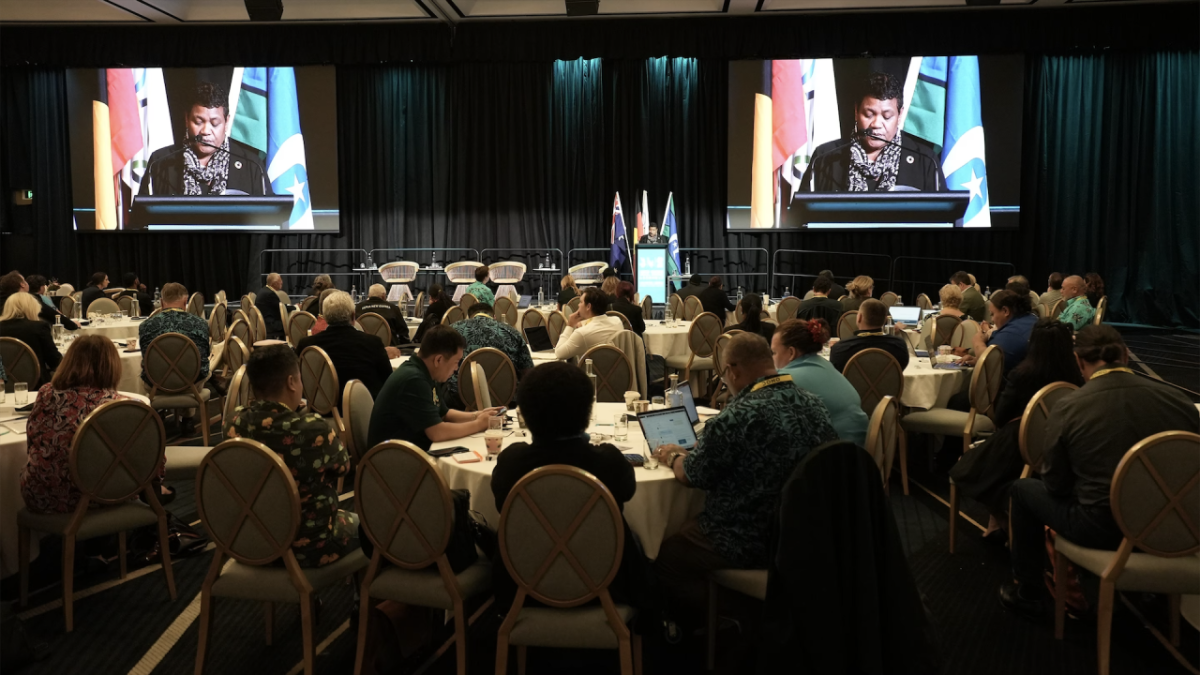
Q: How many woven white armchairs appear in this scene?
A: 4